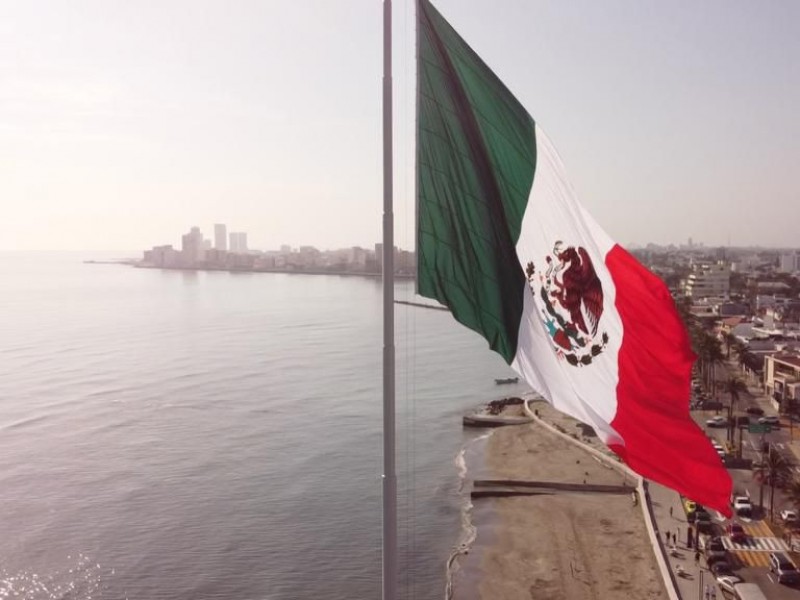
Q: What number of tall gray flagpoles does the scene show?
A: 1